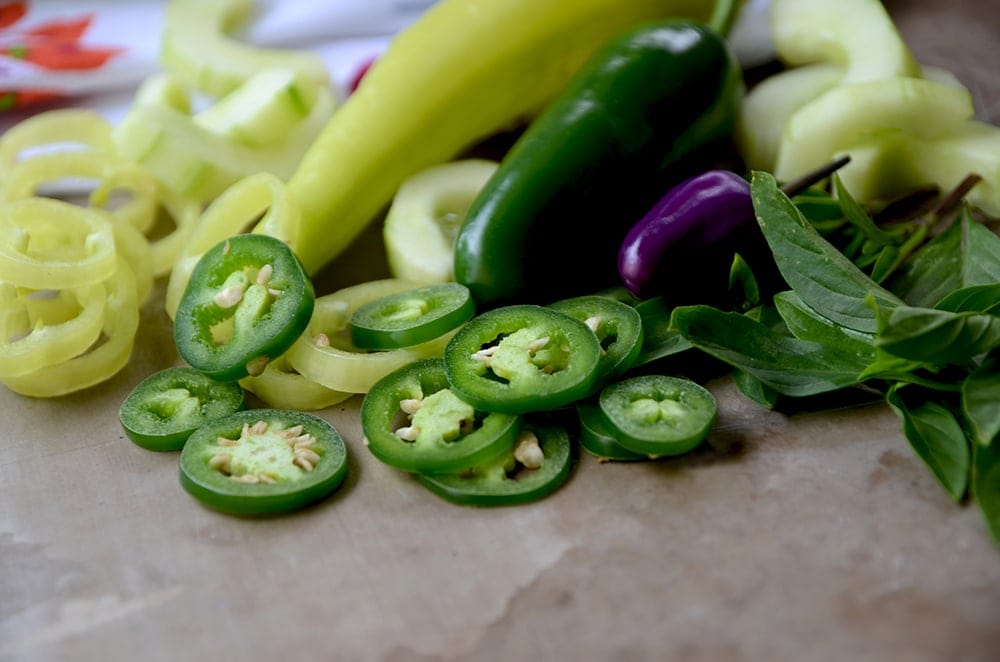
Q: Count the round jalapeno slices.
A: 10